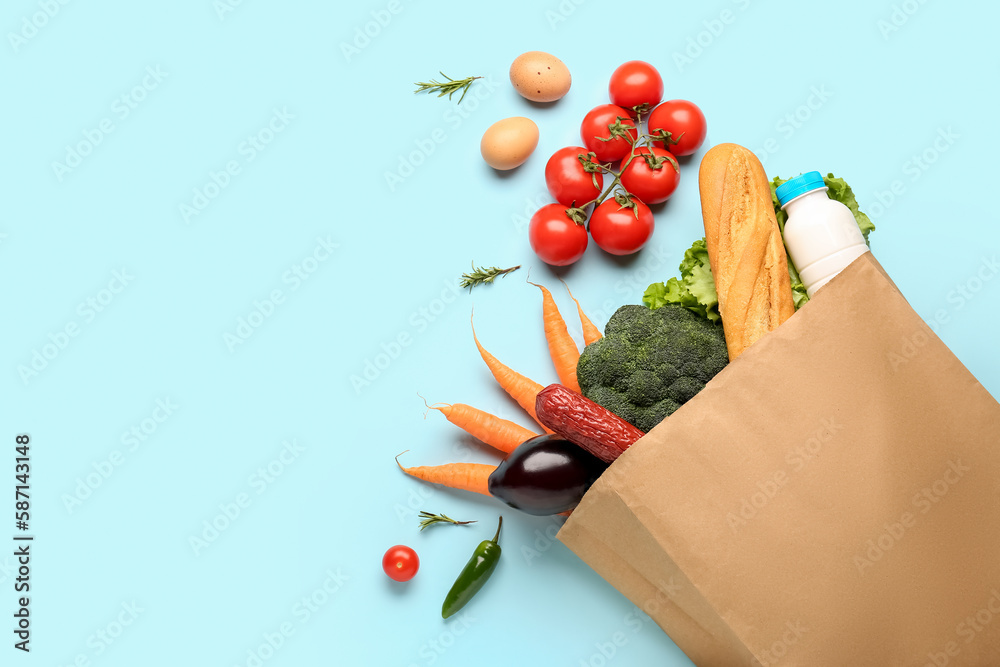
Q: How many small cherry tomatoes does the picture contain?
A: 1